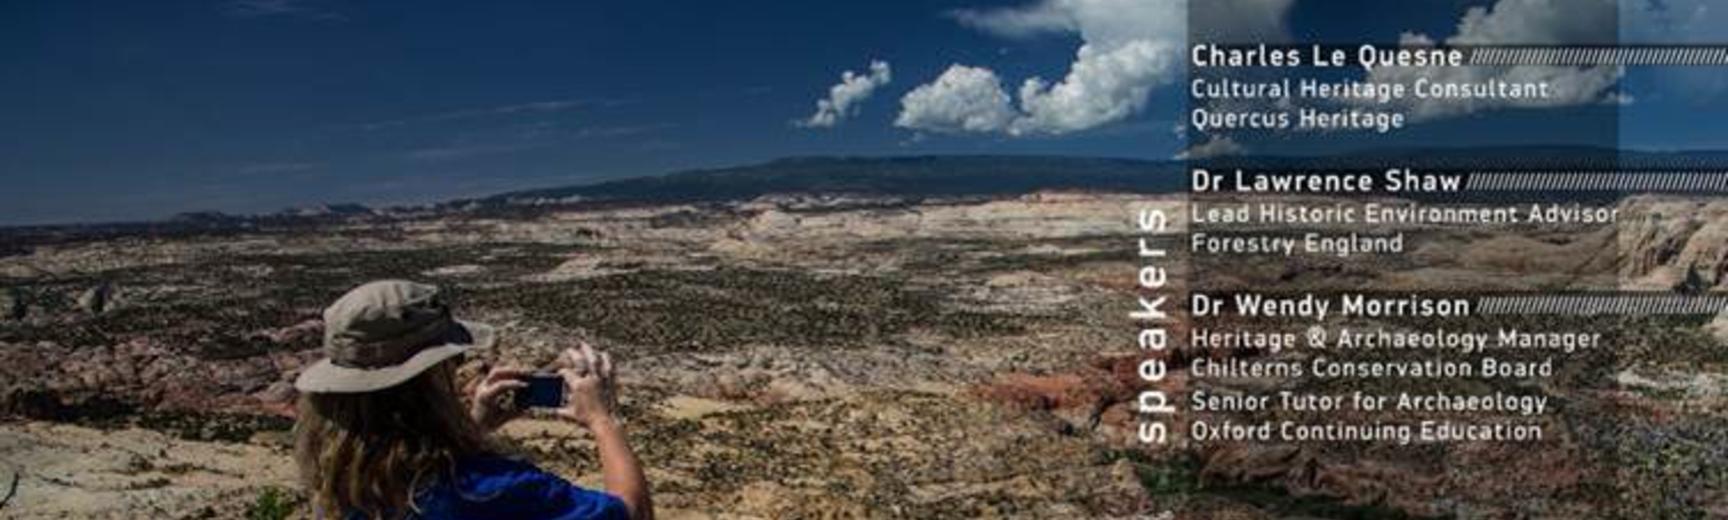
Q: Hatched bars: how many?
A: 3